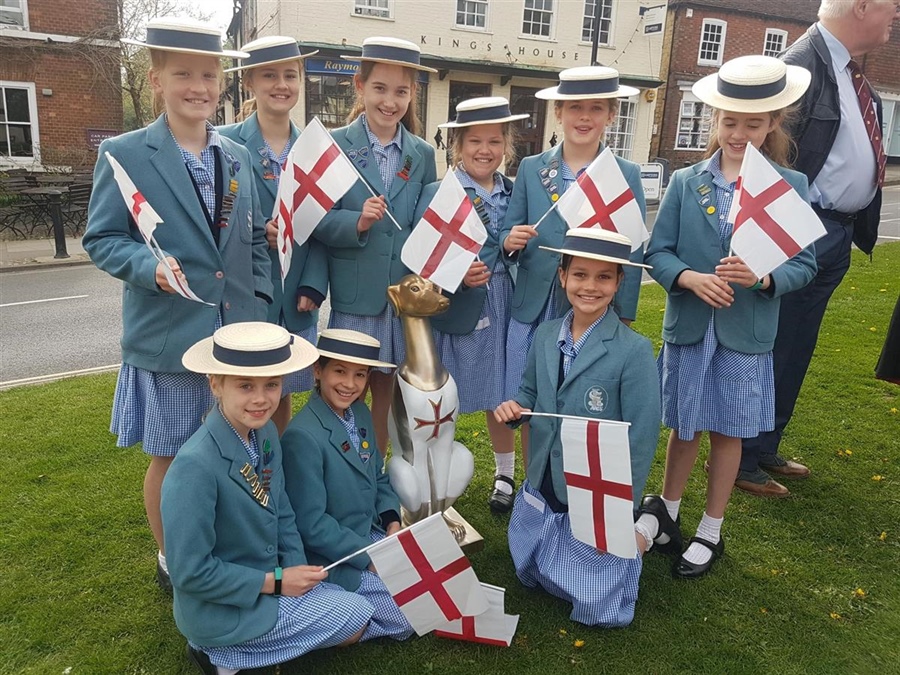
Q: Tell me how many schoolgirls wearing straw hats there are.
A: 9